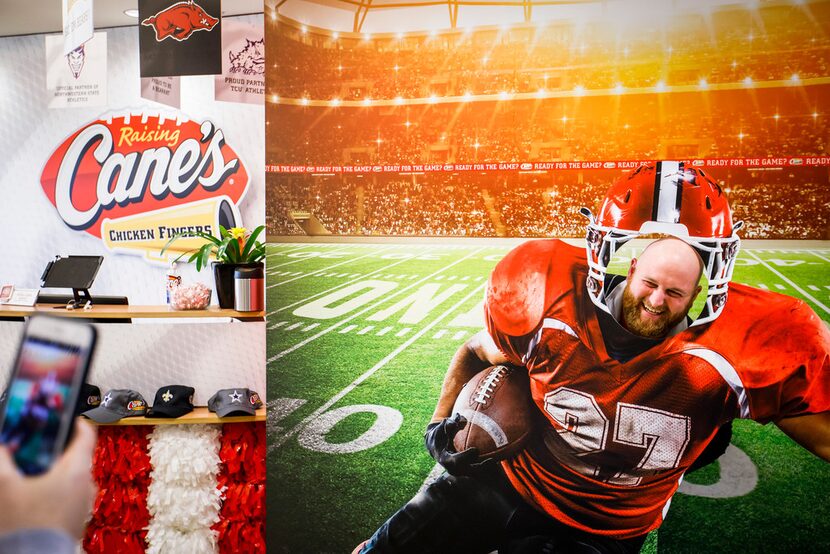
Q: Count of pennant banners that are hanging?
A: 5